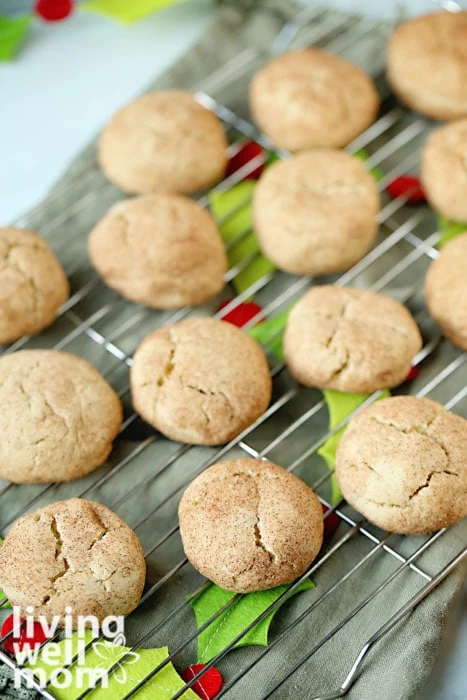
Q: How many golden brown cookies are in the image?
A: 14